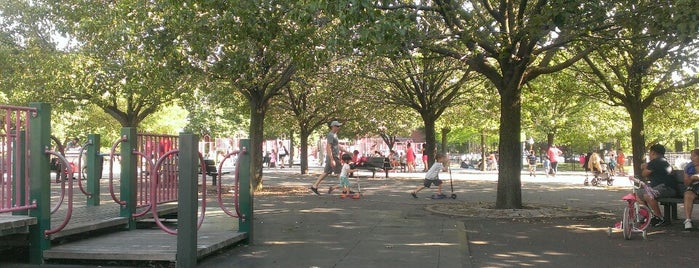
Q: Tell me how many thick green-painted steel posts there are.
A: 6